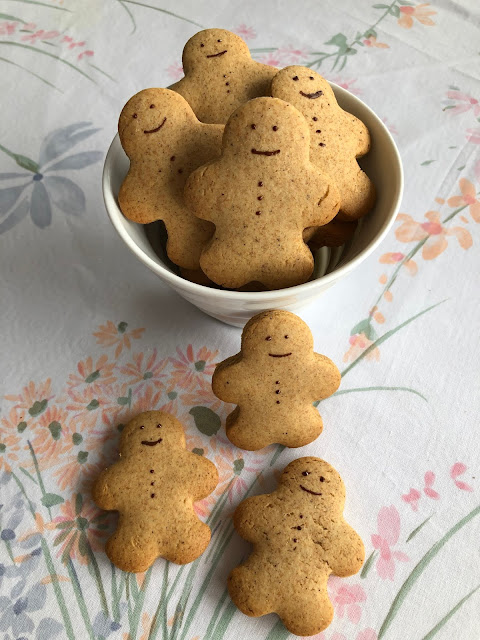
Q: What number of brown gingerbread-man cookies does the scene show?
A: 7